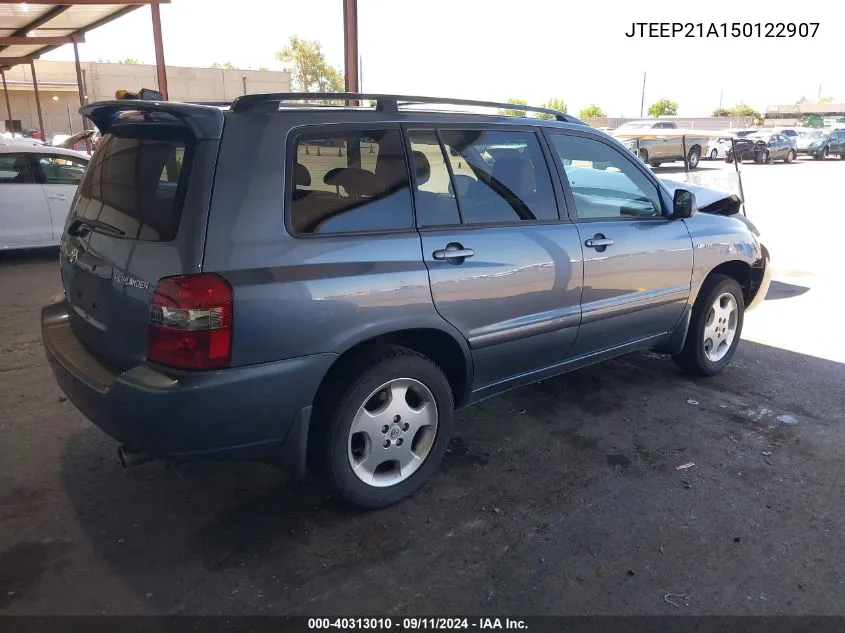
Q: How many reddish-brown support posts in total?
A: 5